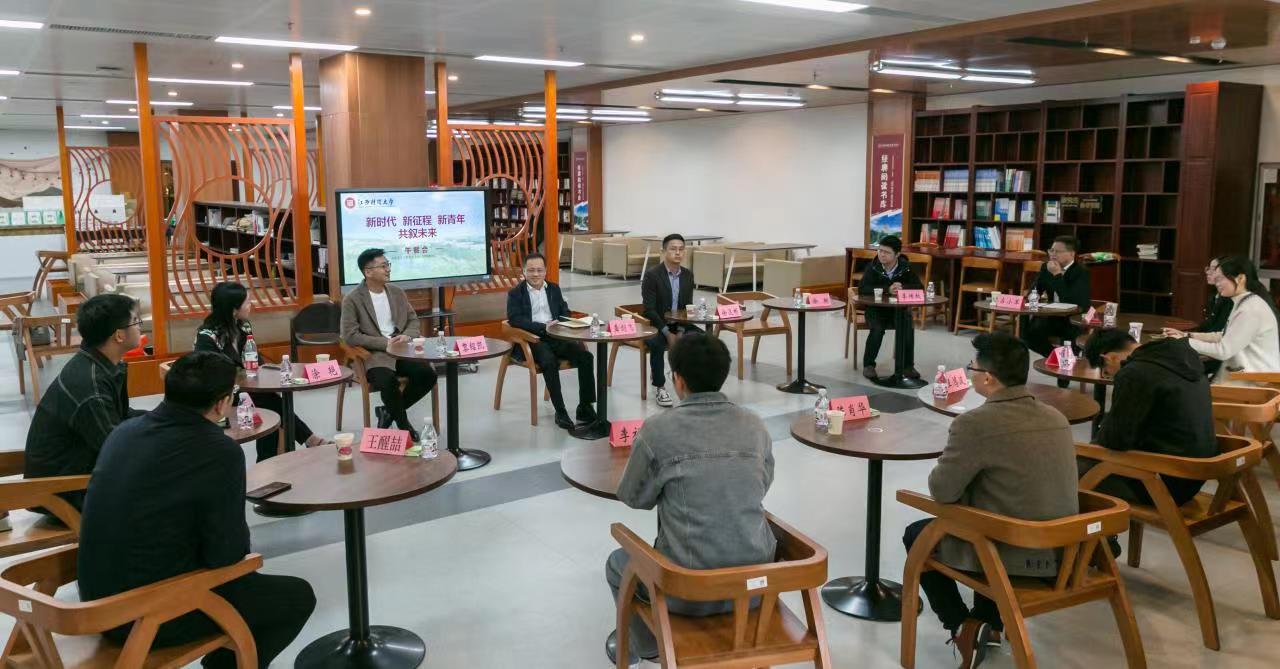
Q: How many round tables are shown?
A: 14